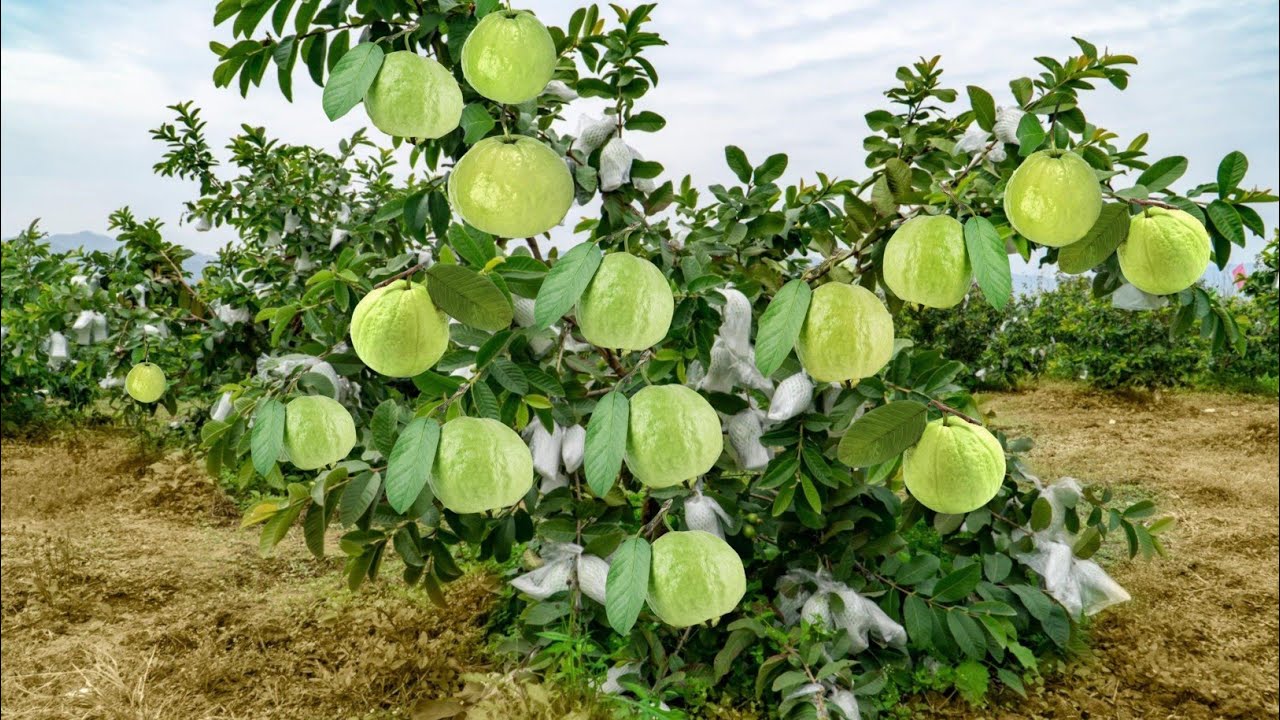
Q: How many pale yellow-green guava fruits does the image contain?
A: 15